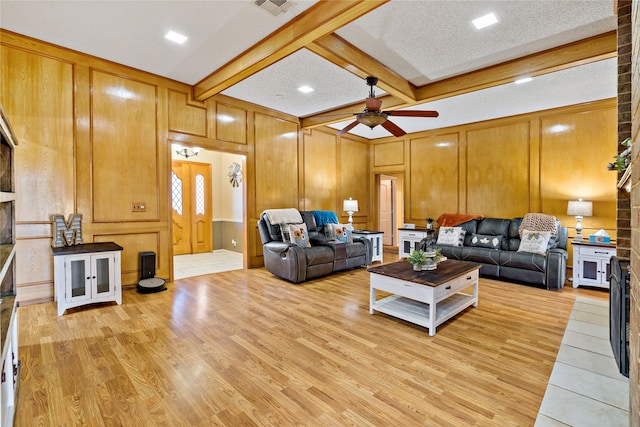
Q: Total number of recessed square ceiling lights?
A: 4